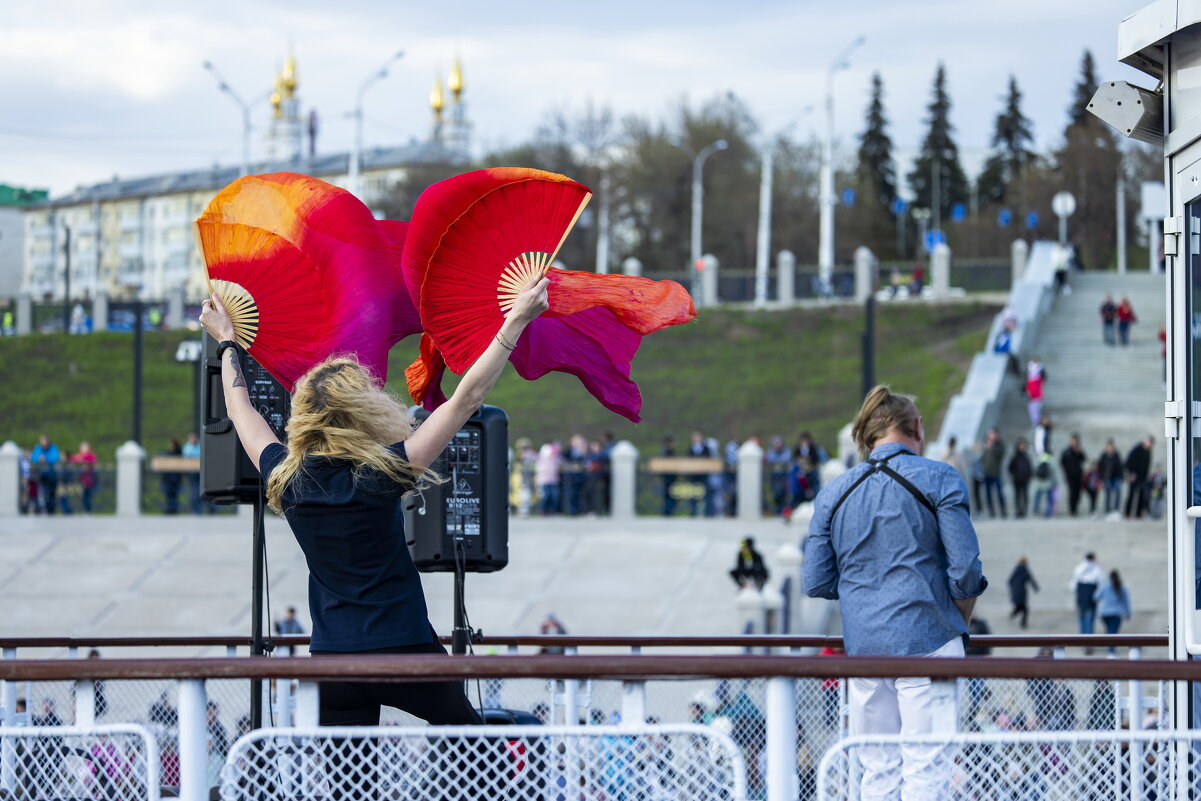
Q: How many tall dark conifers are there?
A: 4